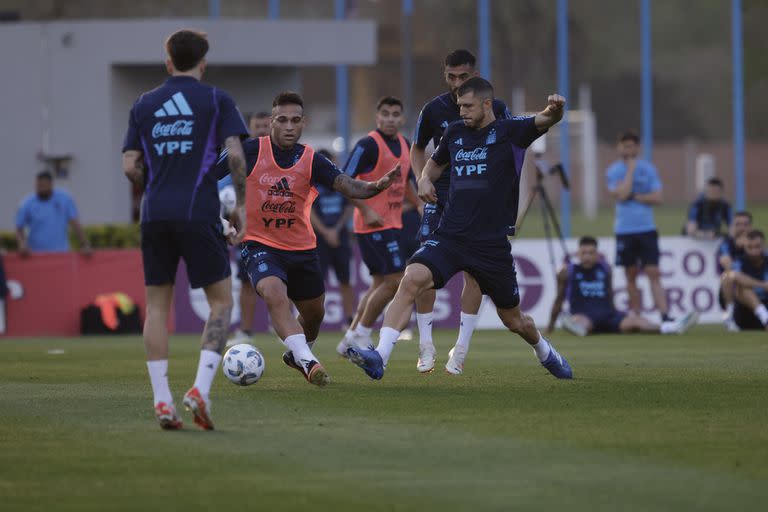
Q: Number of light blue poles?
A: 8